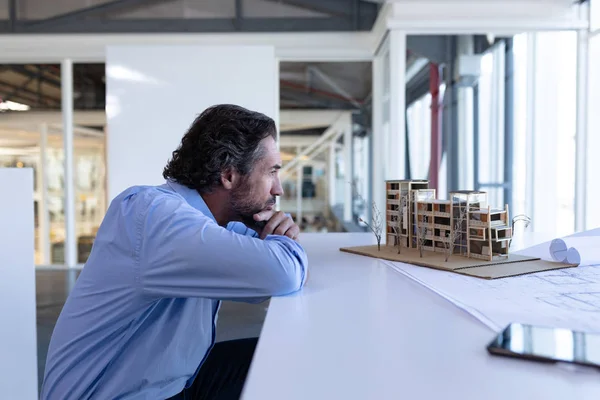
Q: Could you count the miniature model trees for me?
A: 5